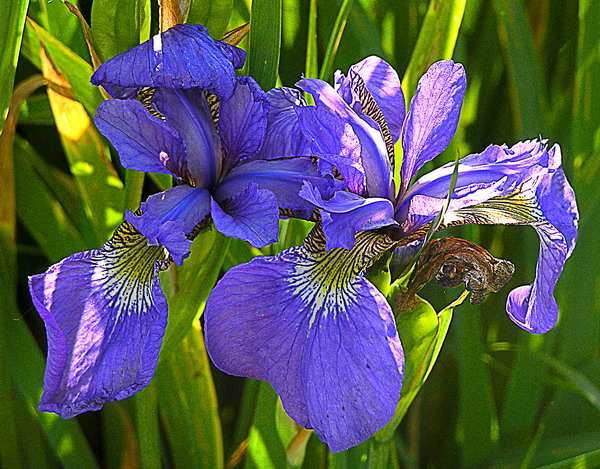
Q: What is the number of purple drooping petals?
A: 3